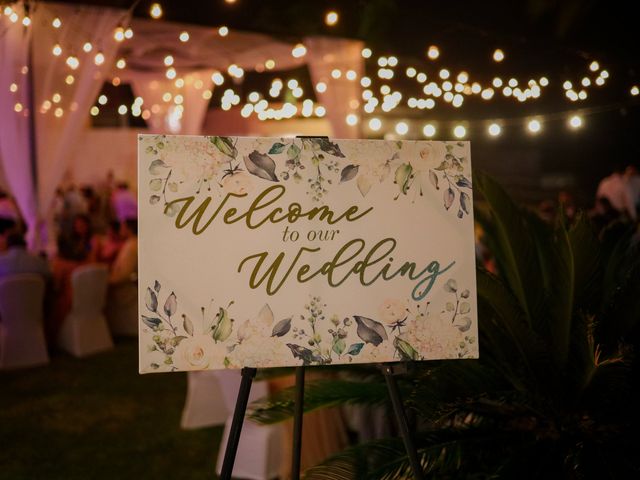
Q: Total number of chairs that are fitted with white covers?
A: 4